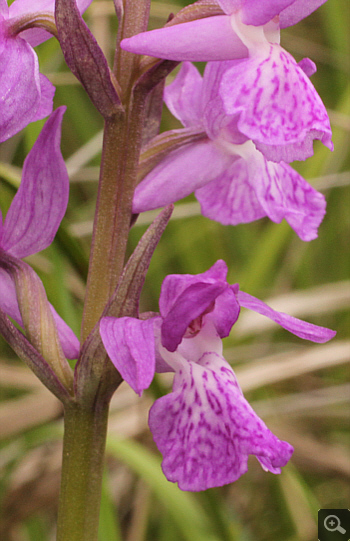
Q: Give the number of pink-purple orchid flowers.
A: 5